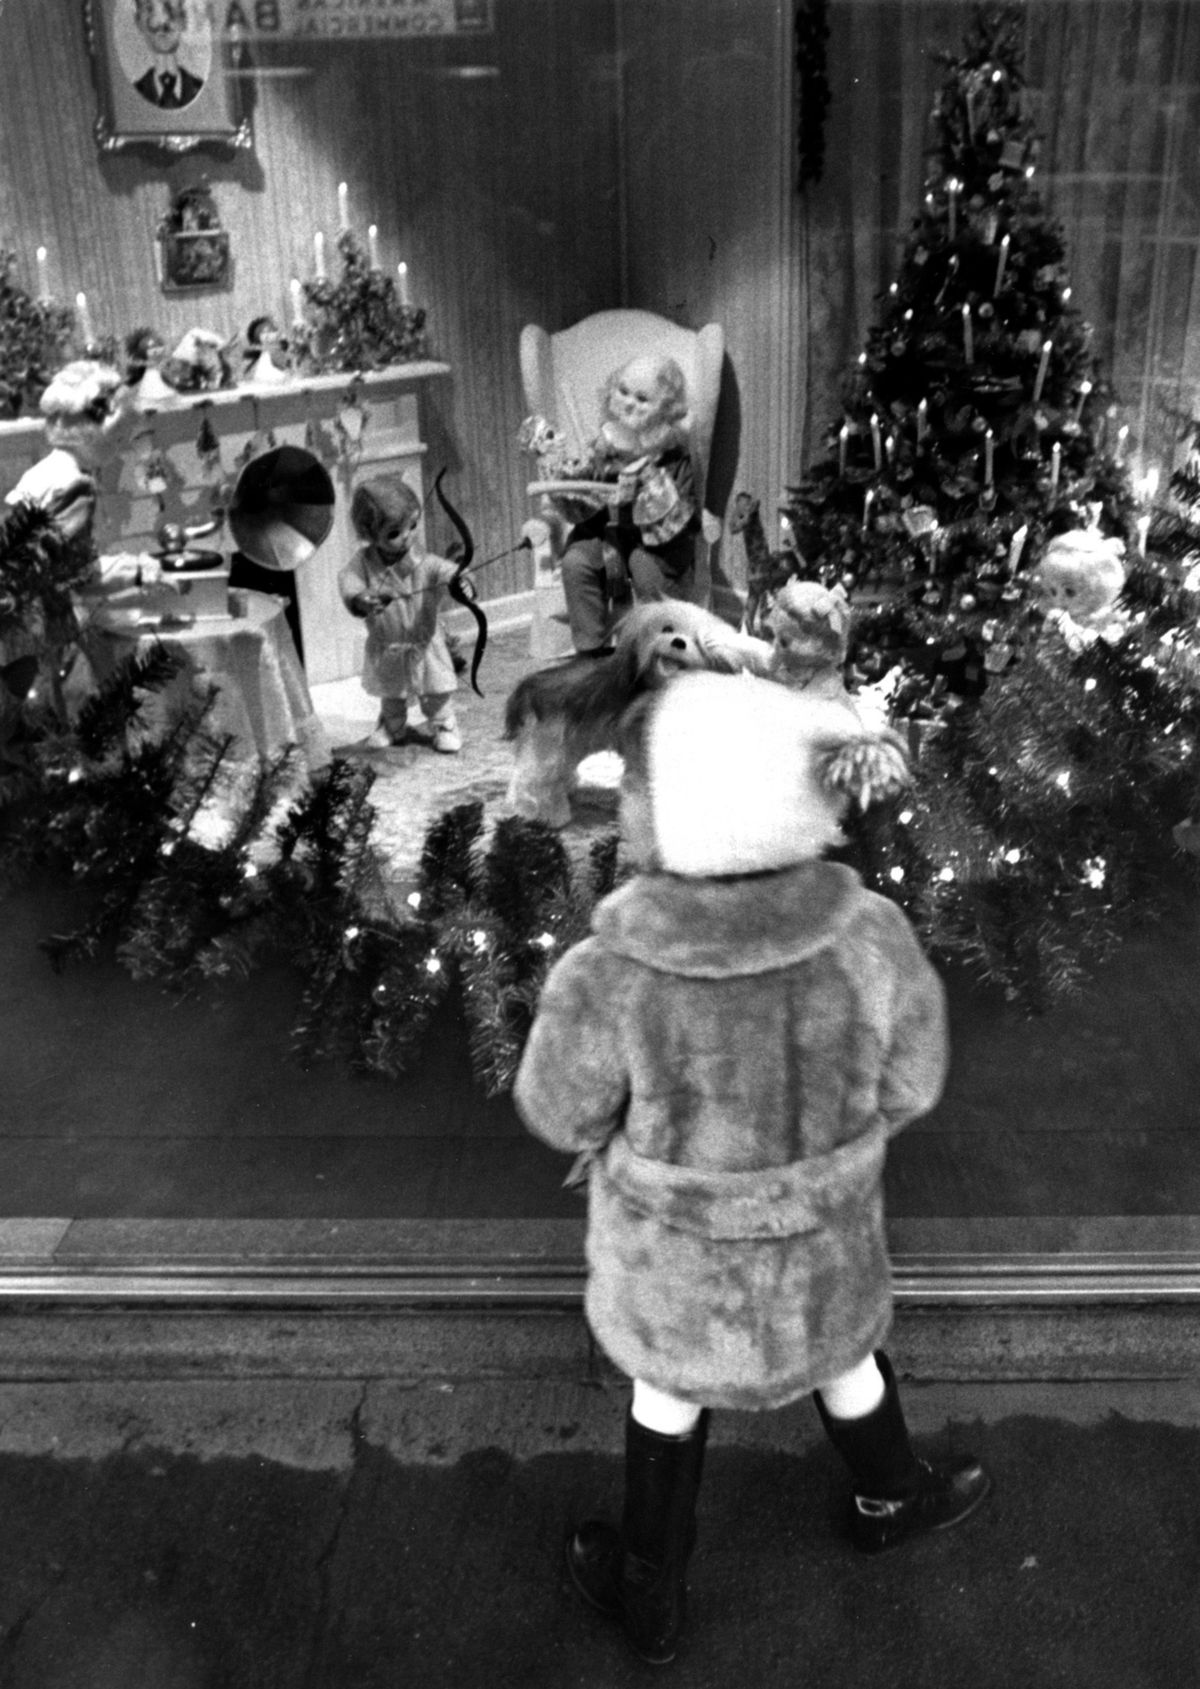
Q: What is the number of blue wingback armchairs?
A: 0